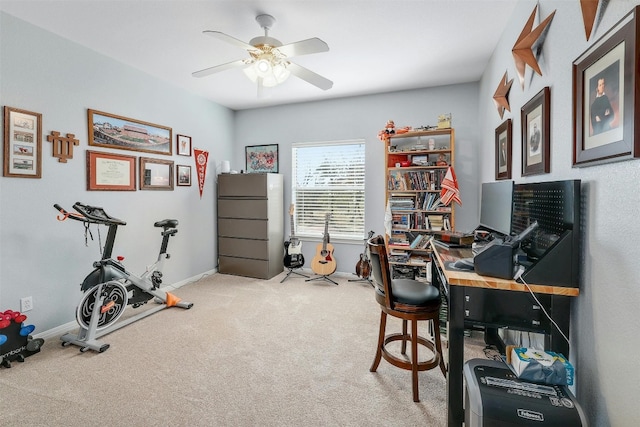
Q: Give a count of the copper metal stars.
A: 3